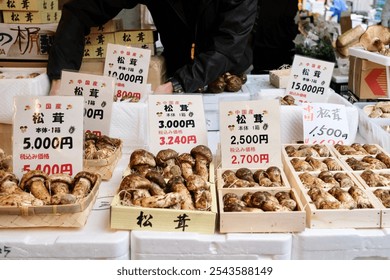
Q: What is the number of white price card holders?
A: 7